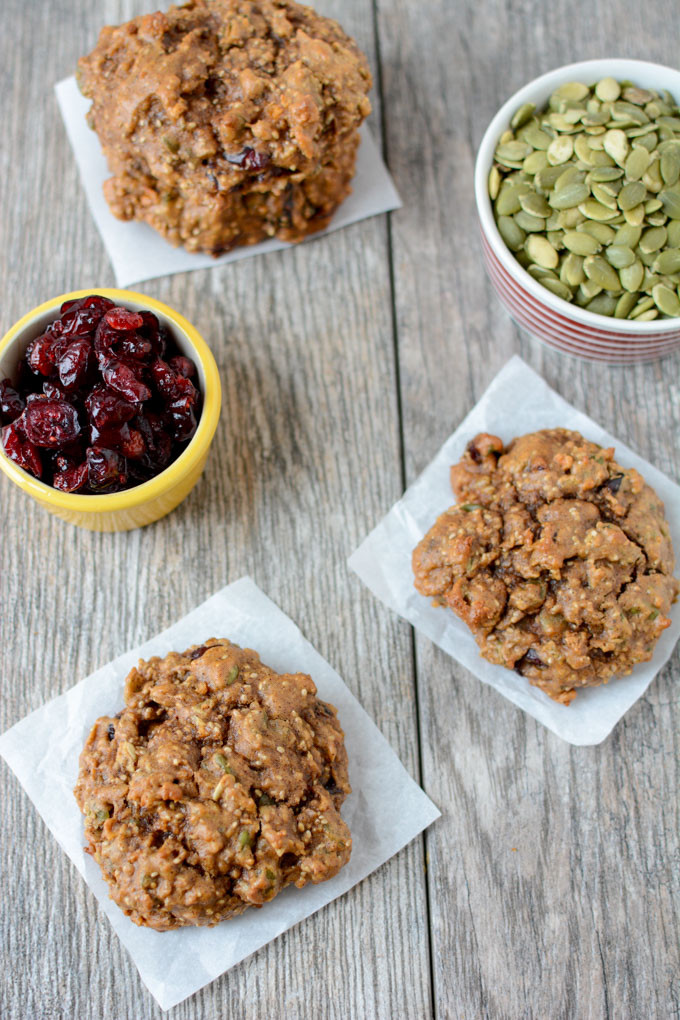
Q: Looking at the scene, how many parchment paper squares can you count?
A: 3